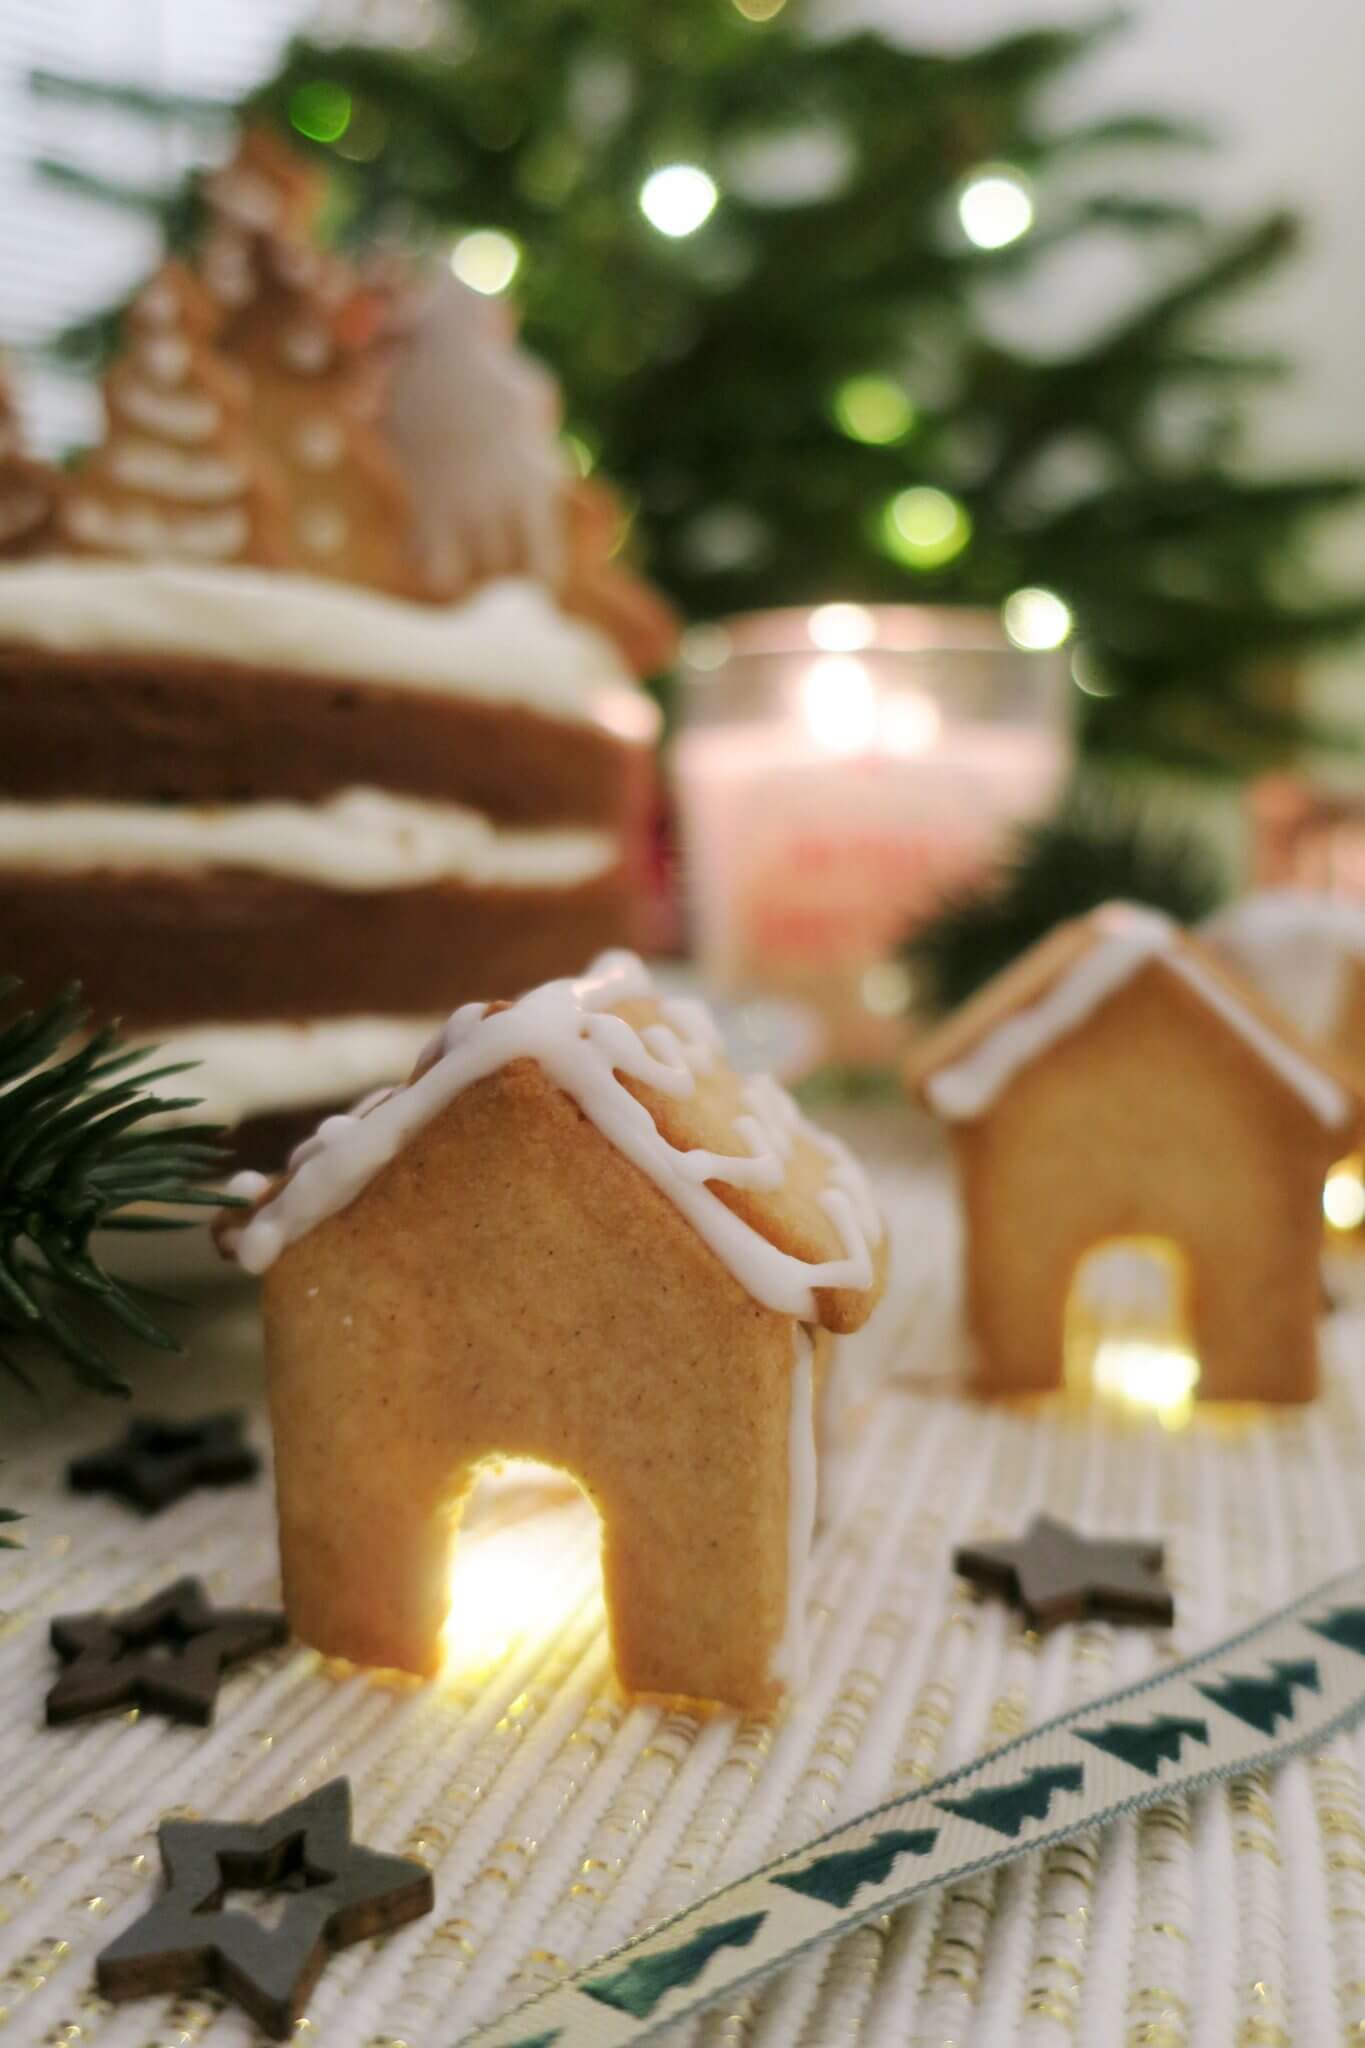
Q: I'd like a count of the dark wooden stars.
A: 4